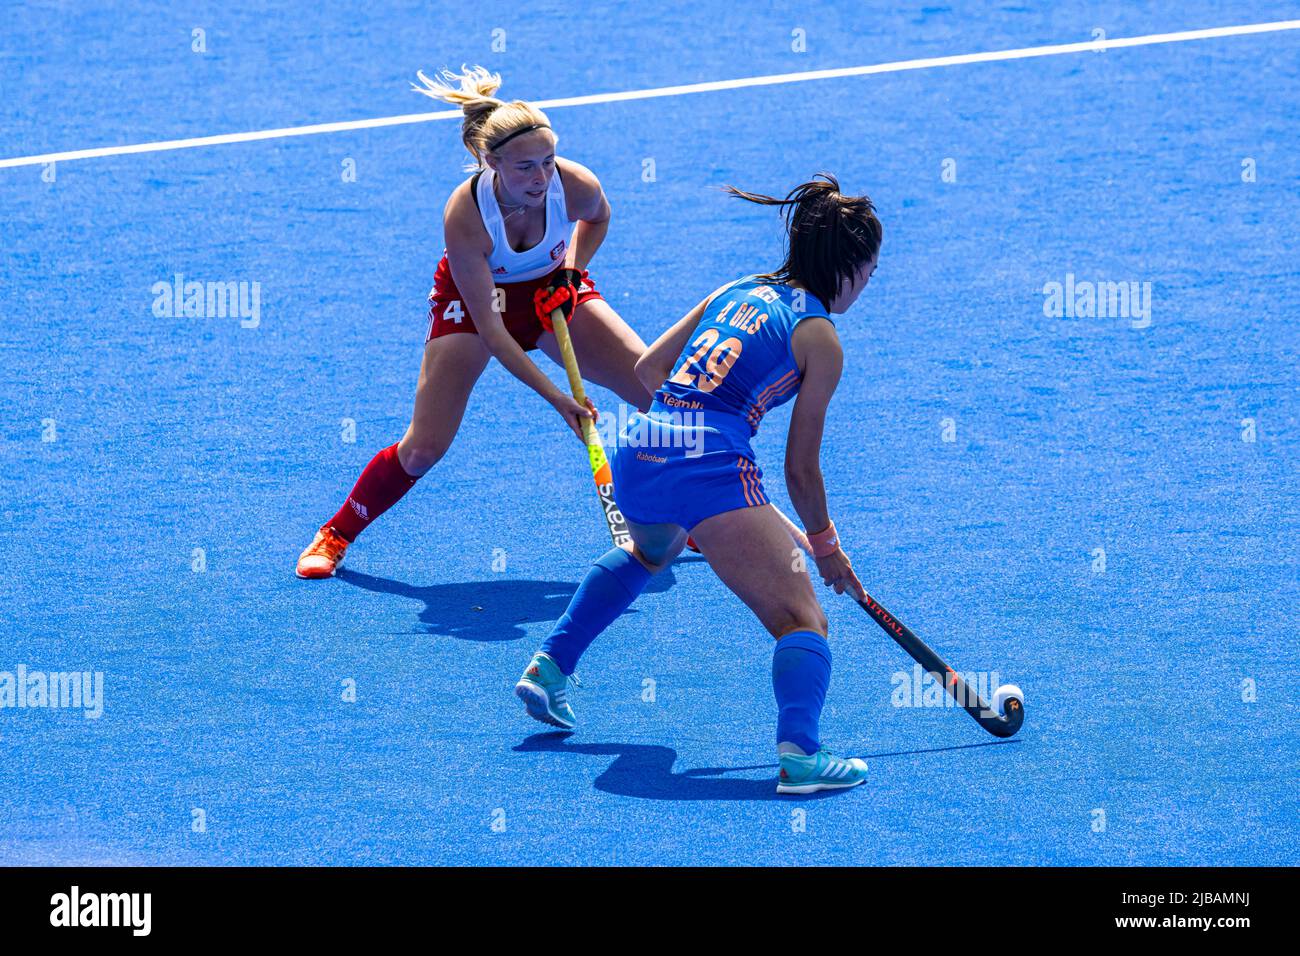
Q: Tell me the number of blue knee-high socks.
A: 2